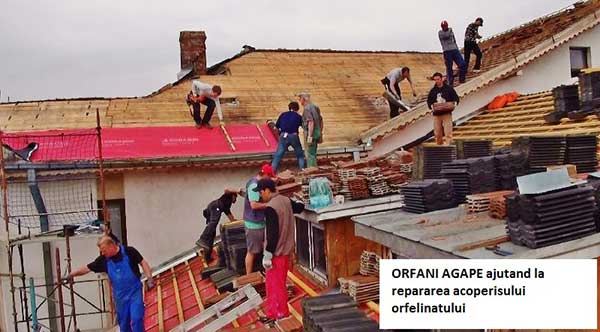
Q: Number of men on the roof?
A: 11